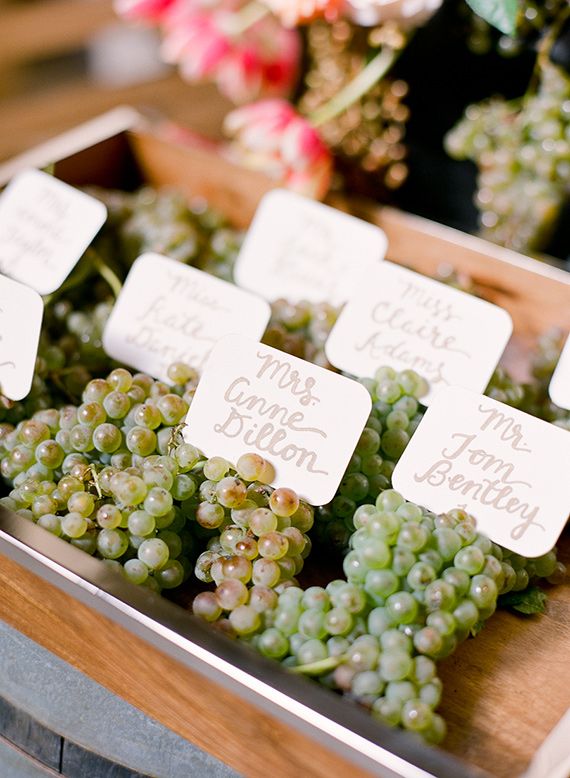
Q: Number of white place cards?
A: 8